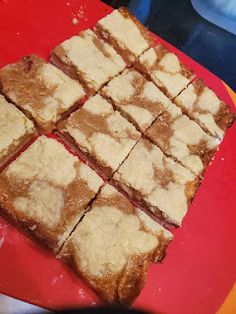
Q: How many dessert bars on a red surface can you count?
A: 12